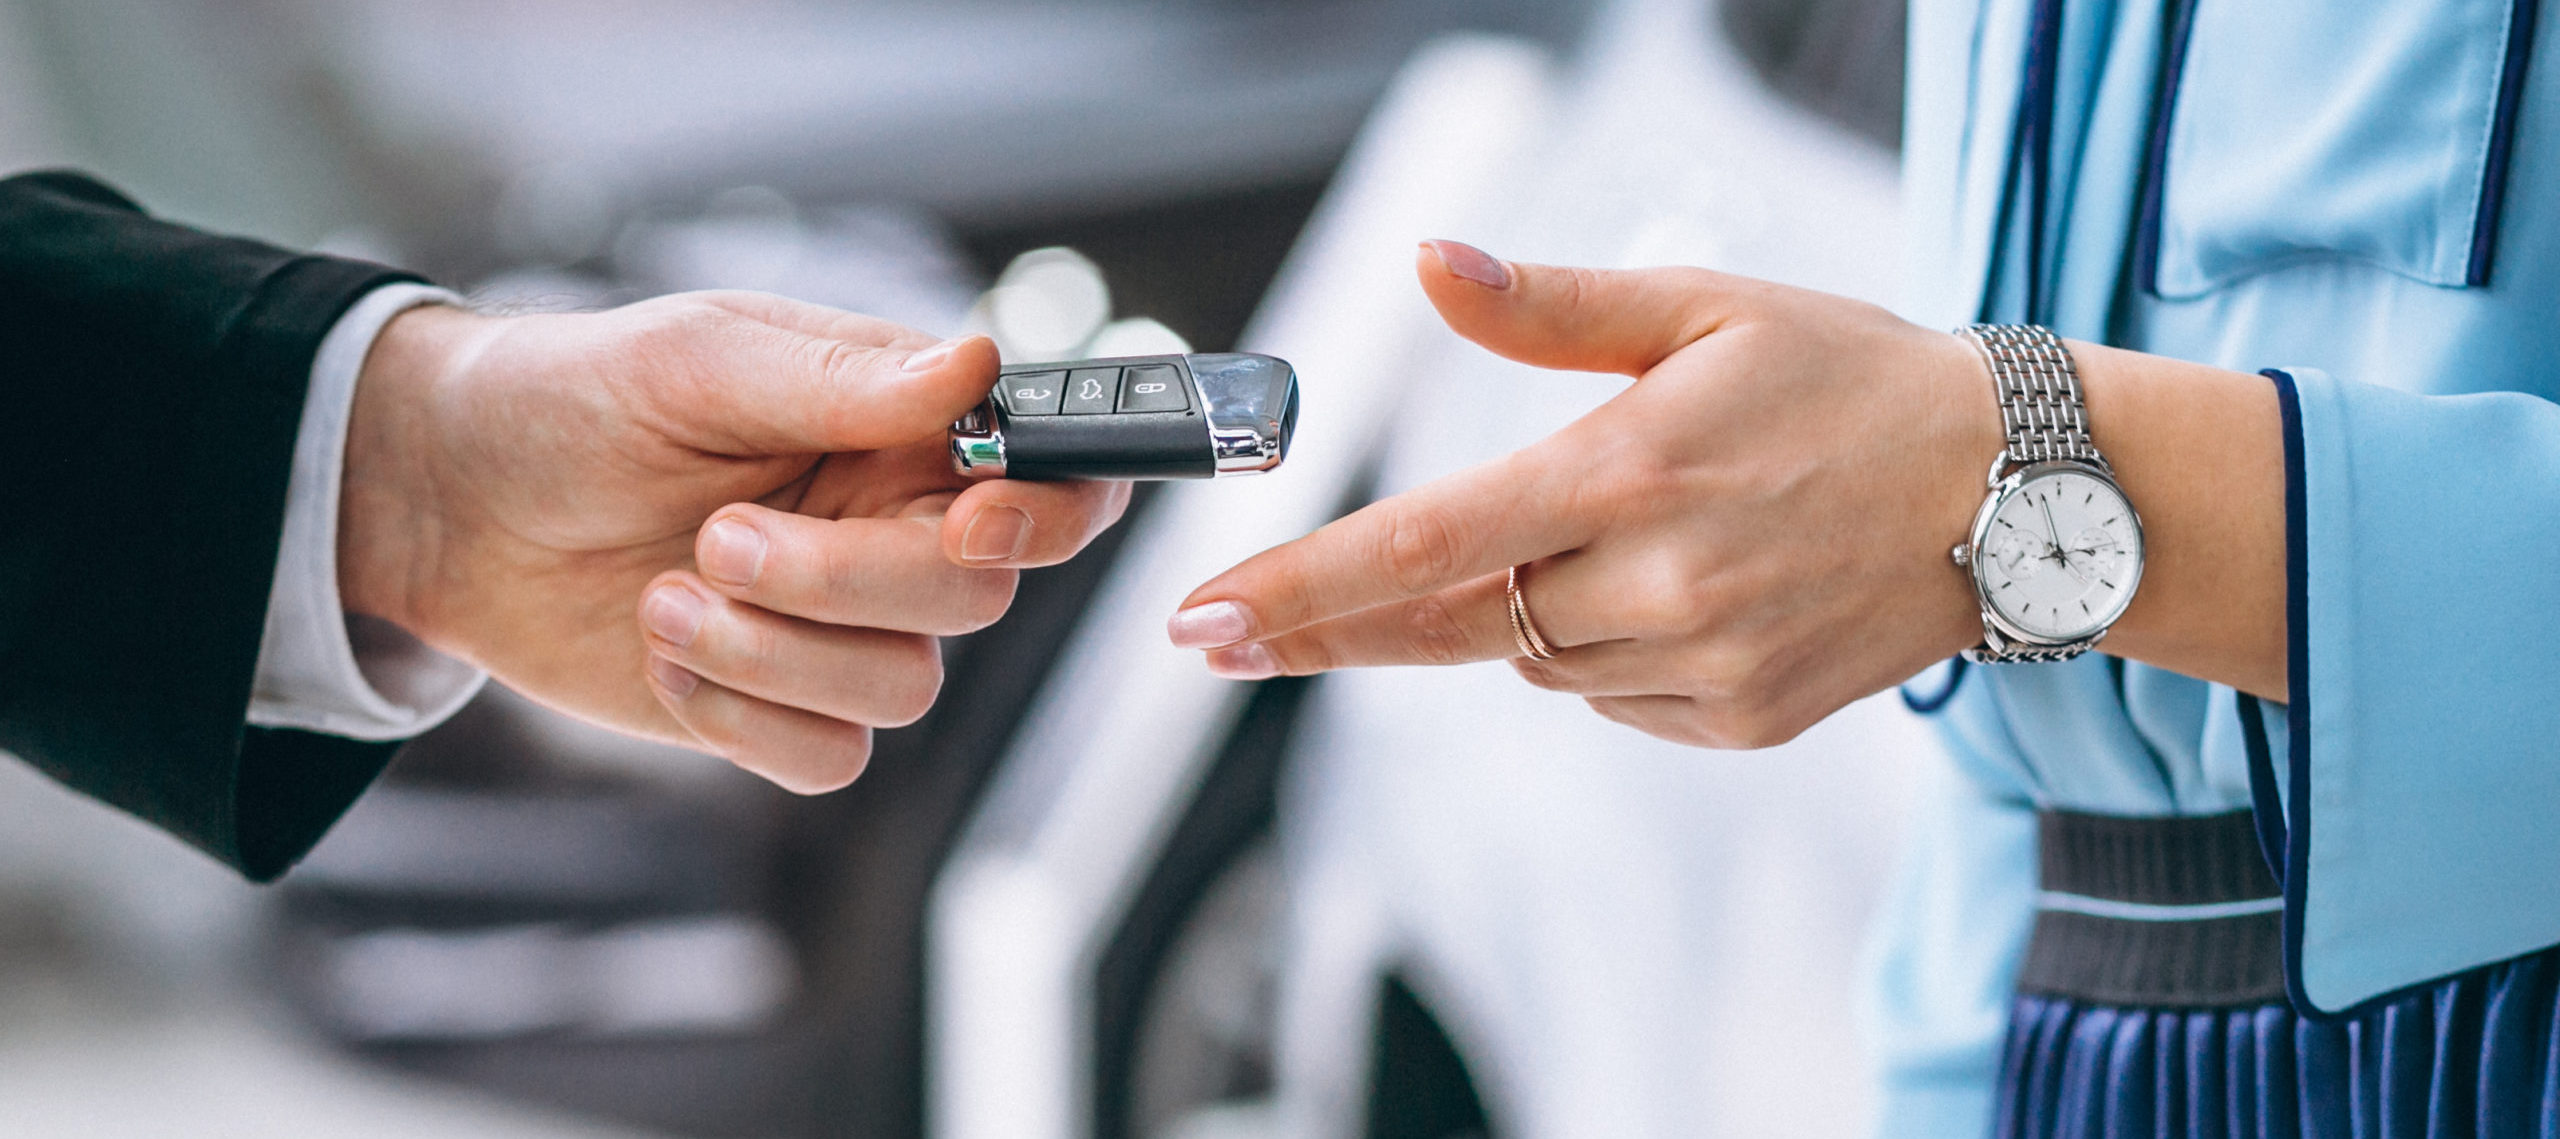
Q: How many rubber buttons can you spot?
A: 3